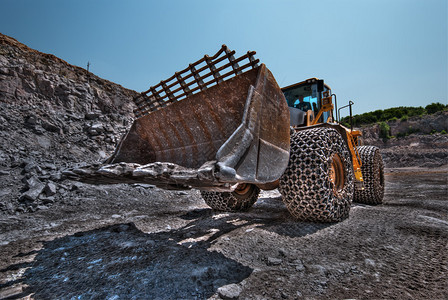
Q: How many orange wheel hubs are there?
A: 2